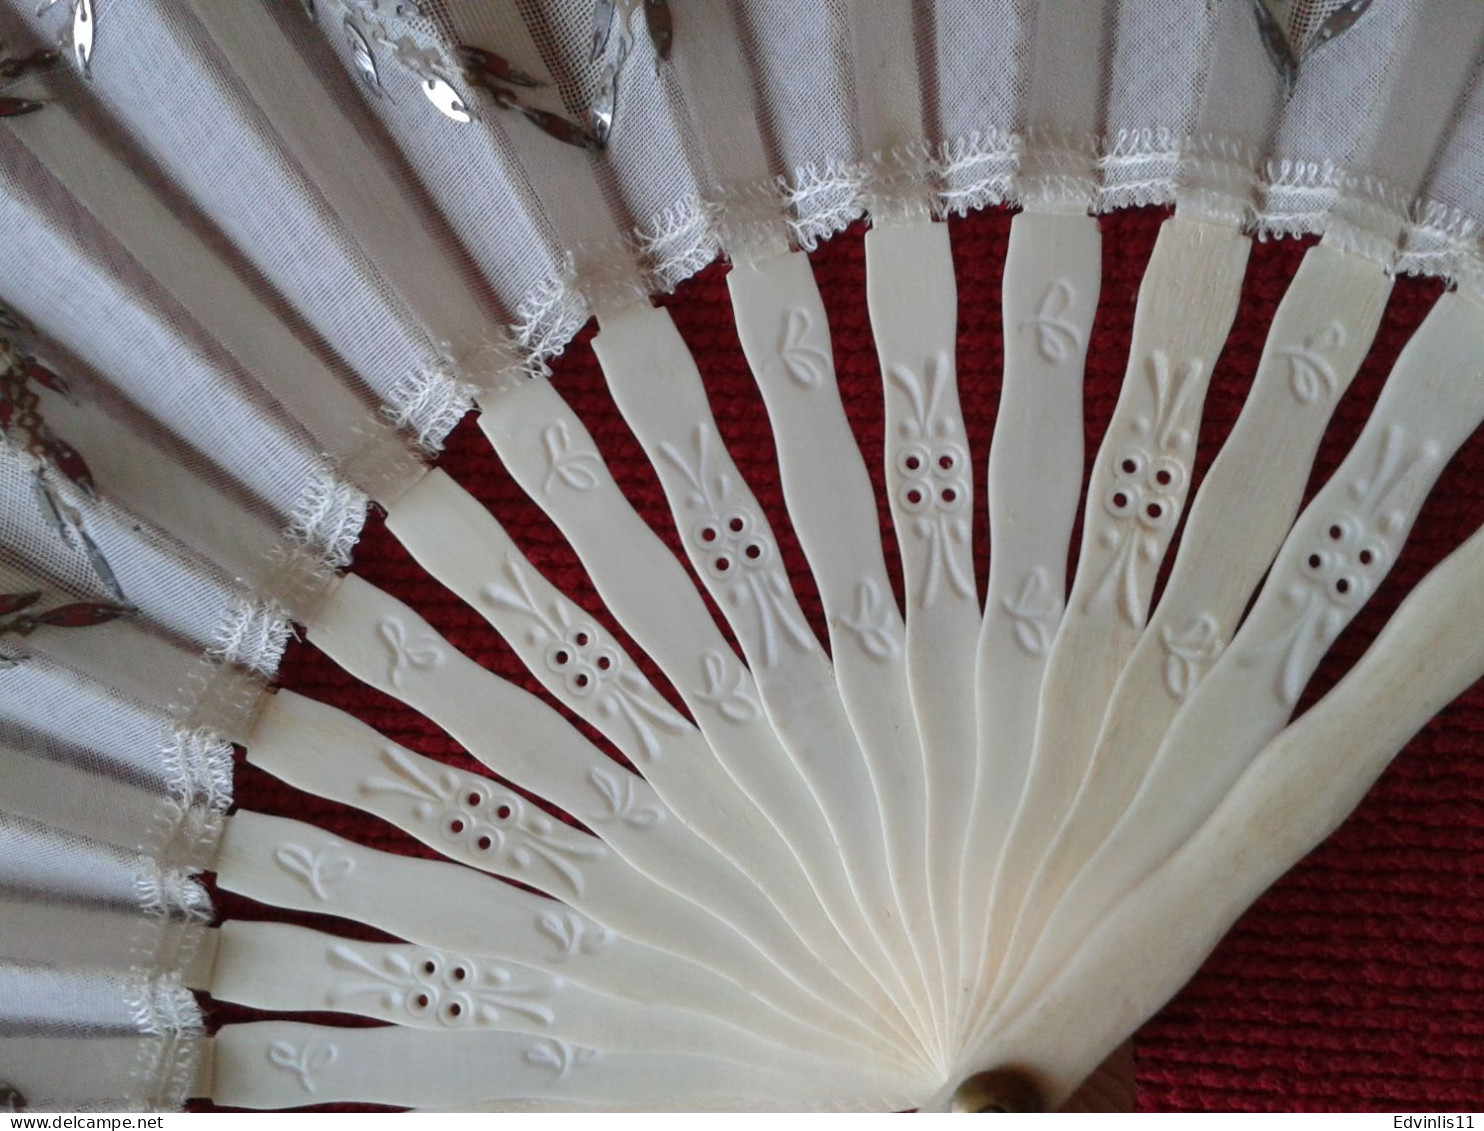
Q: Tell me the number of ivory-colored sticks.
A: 15